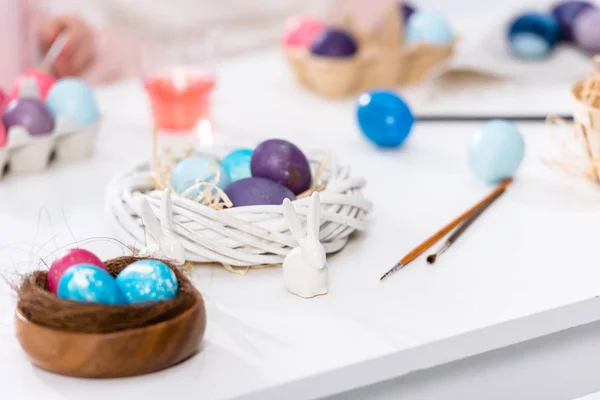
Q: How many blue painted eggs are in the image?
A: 9